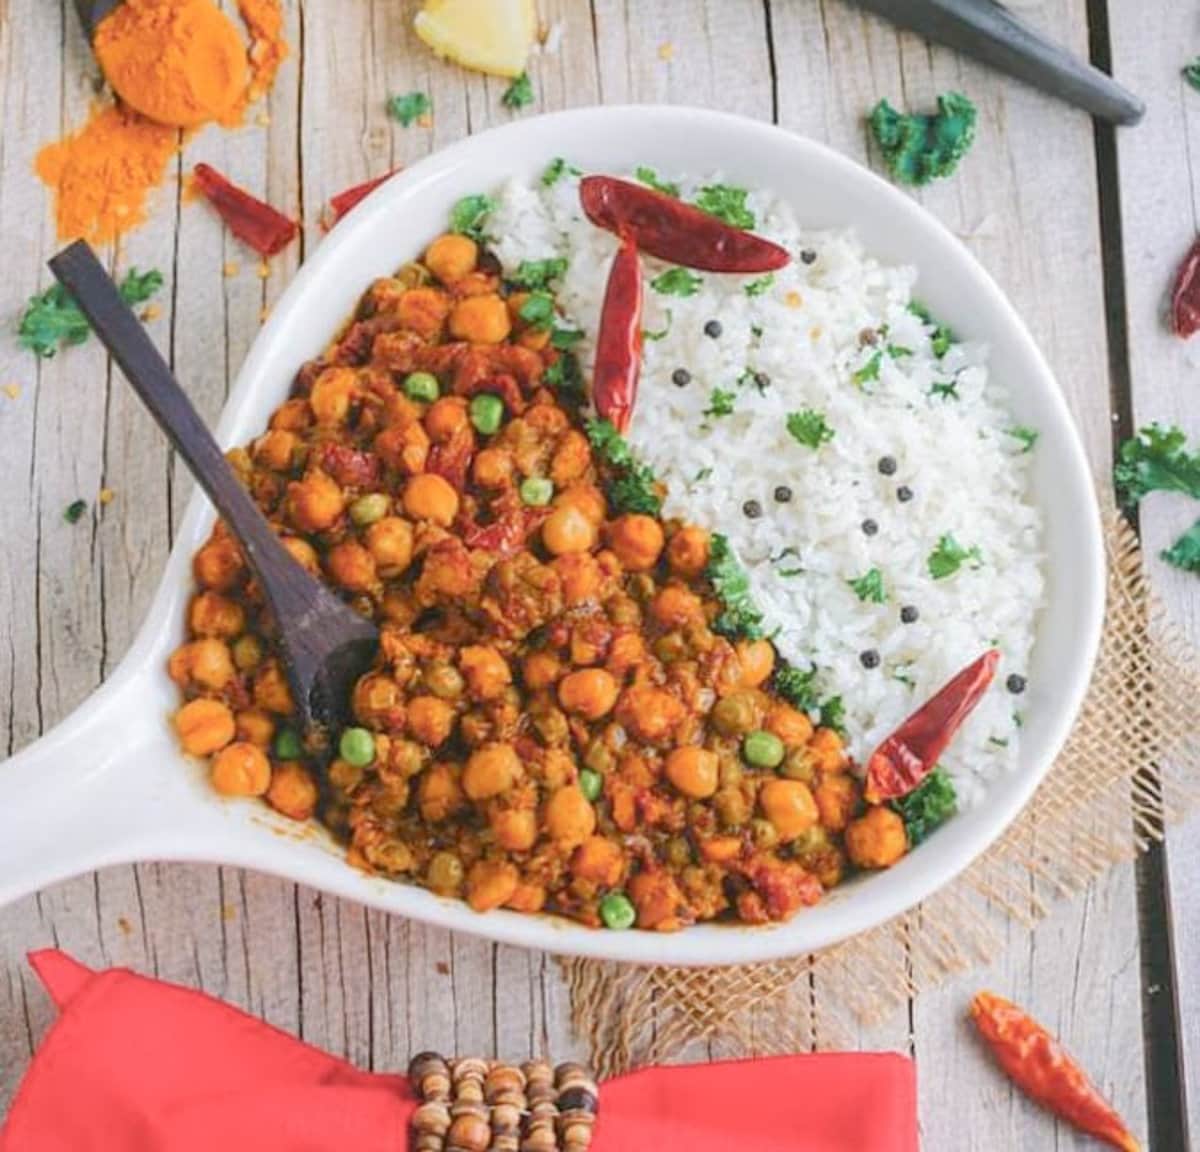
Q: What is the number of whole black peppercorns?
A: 13